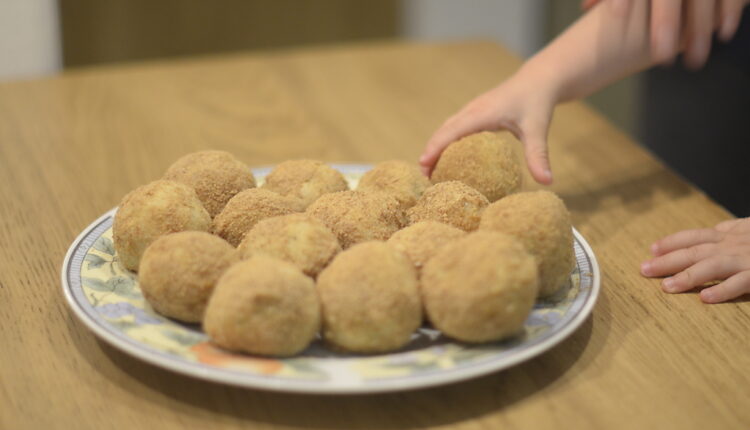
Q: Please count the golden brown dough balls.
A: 15